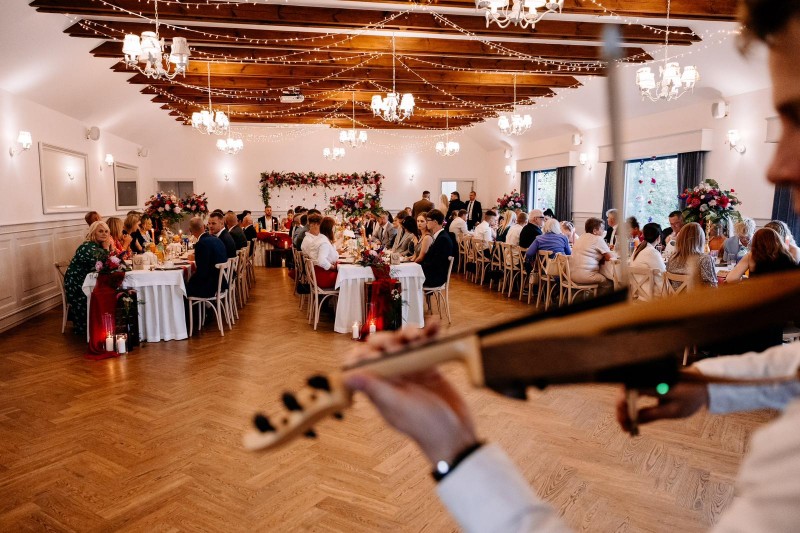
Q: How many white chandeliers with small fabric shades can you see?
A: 10